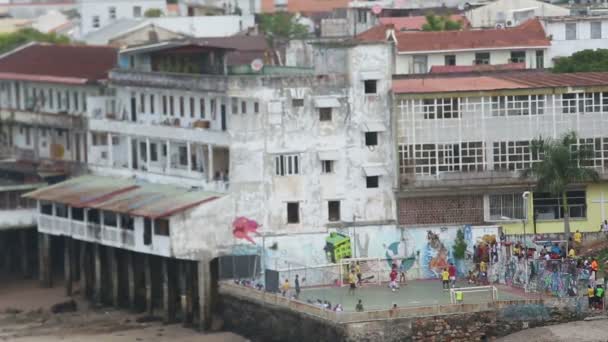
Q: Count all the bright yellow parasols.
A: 0